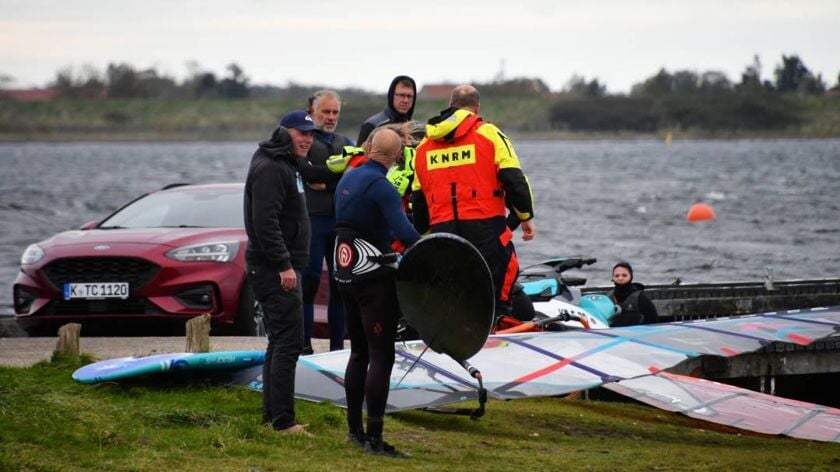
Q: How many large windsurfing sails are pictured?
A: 2